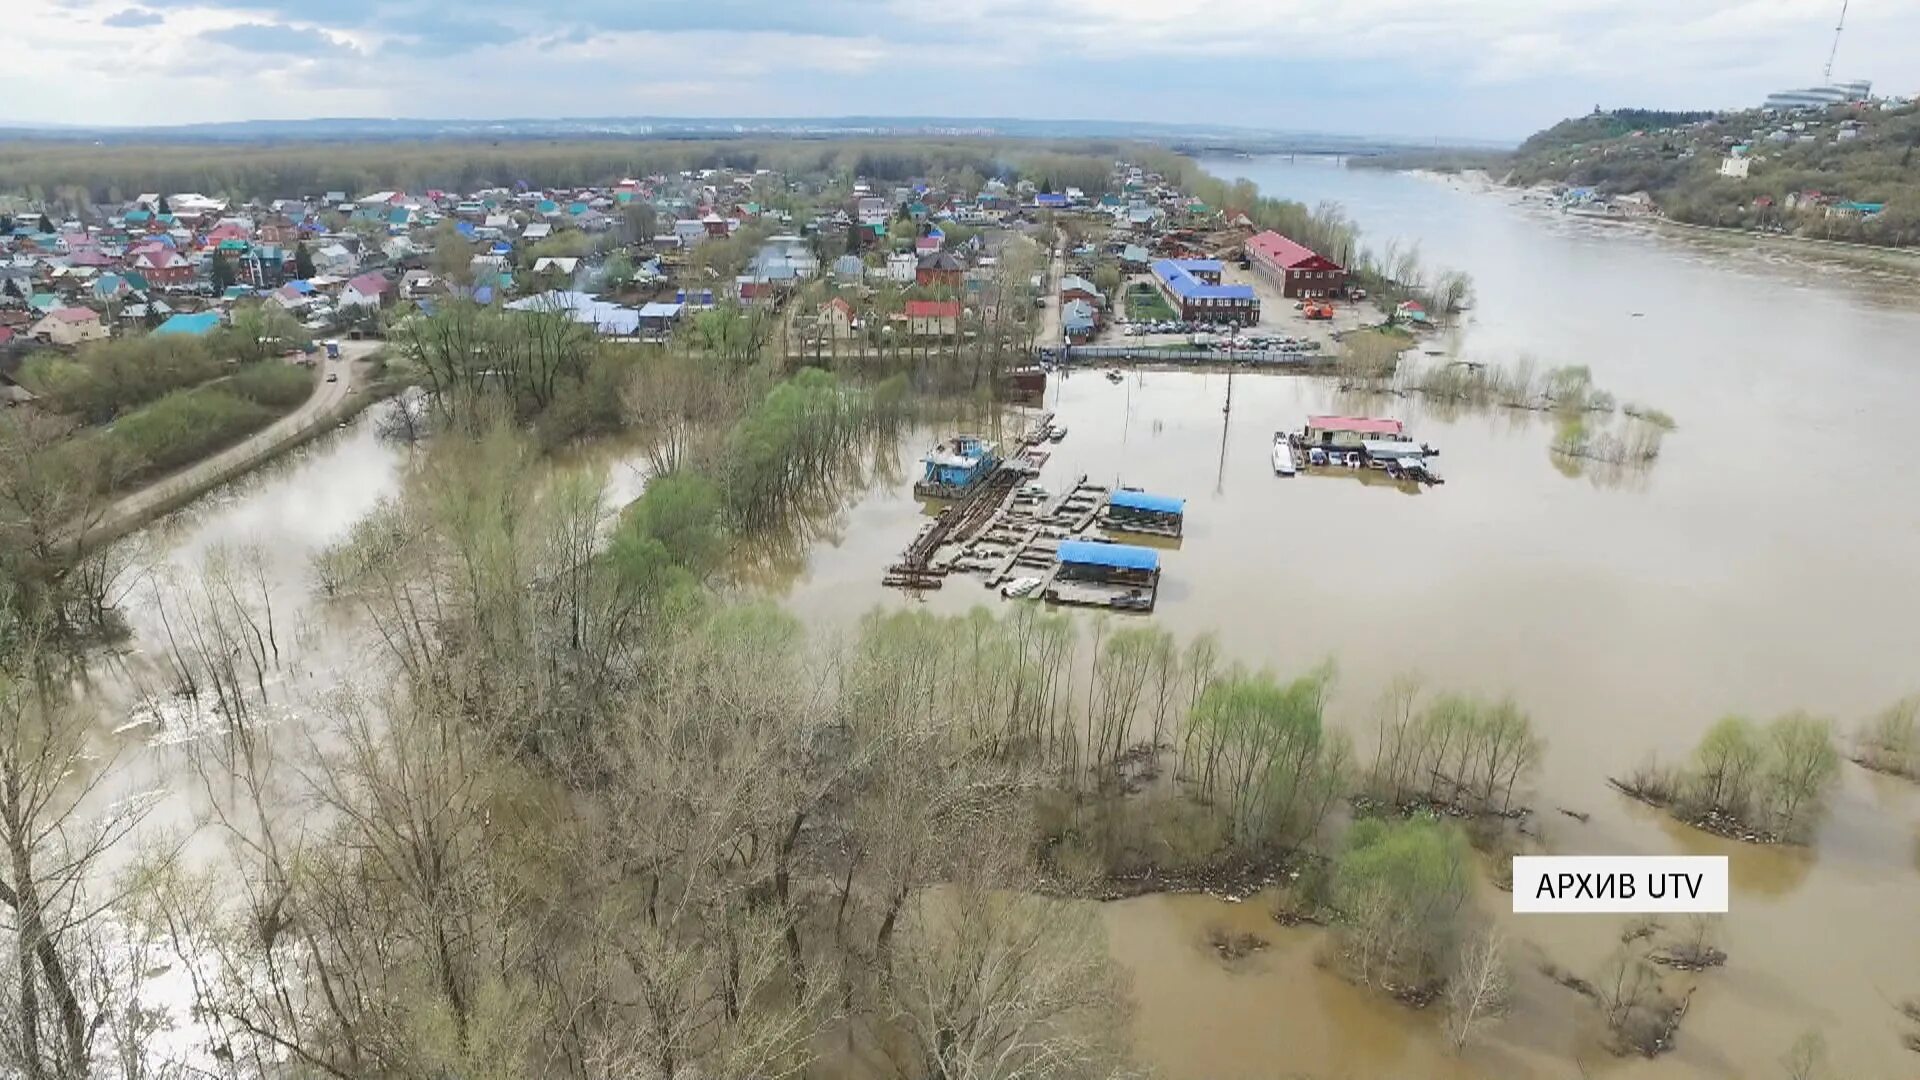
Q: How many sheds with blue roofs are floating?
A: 2